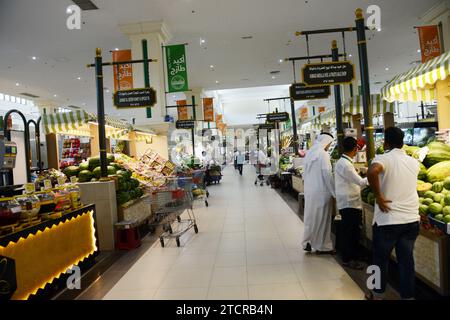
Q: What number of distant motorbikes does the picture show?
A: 0